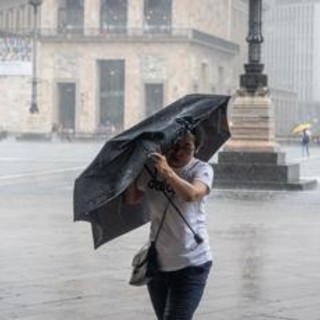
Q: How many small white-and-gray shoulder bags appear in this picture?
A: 1